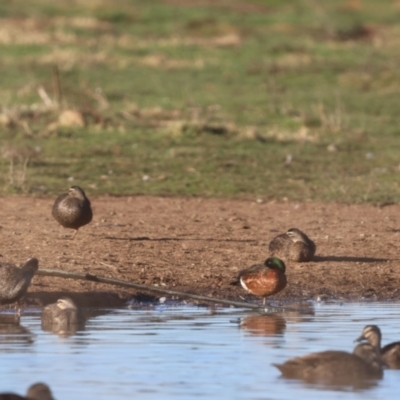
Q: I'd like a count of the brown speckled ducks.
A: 7